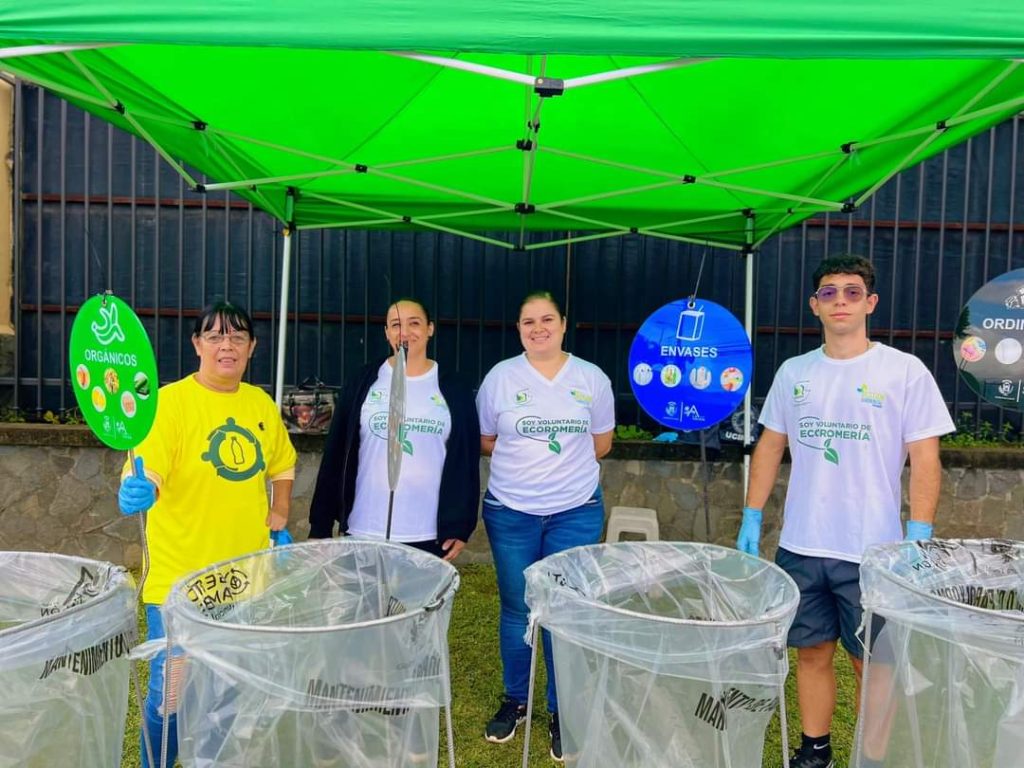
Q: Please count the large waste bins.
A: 4